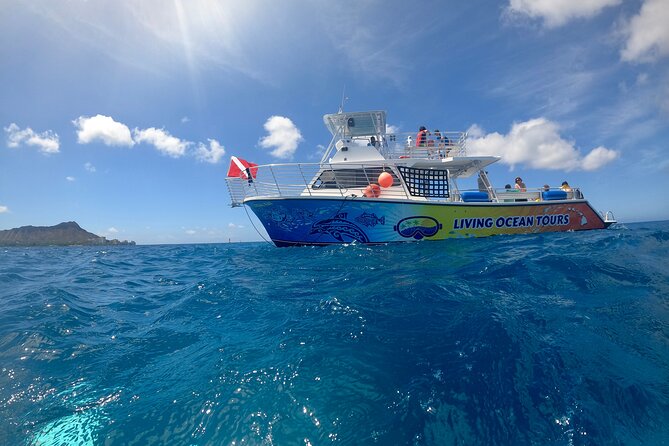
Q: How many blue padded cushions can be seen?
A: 2